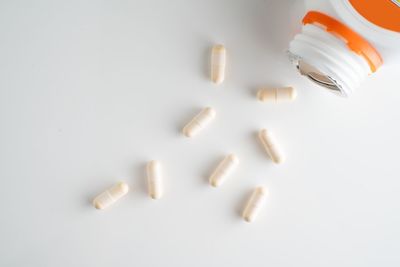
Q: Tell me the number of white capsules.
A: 8